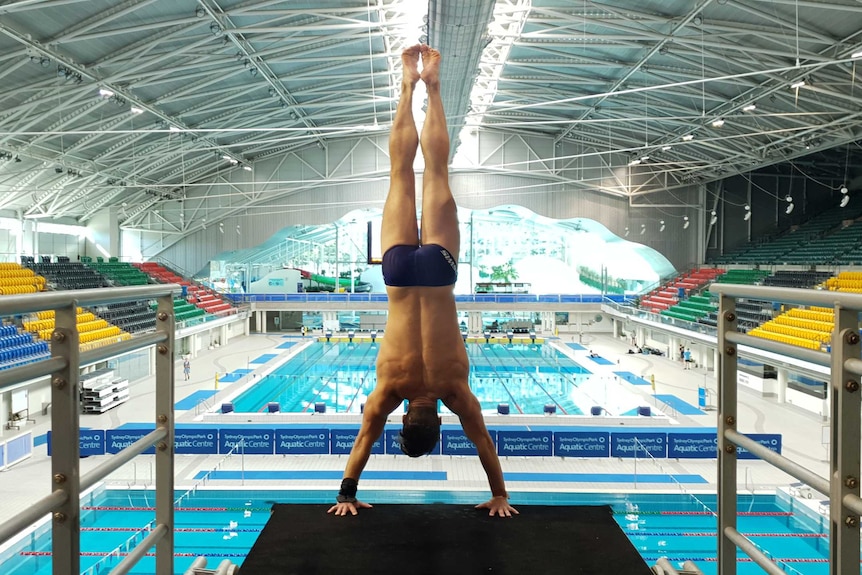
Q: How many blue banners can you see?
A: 13